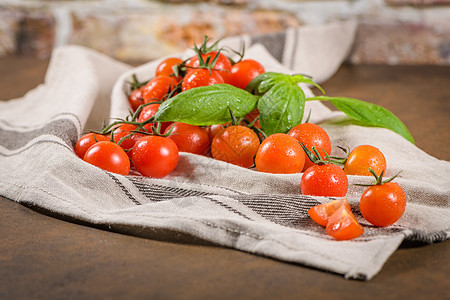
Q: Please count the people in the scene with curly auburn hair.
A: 0